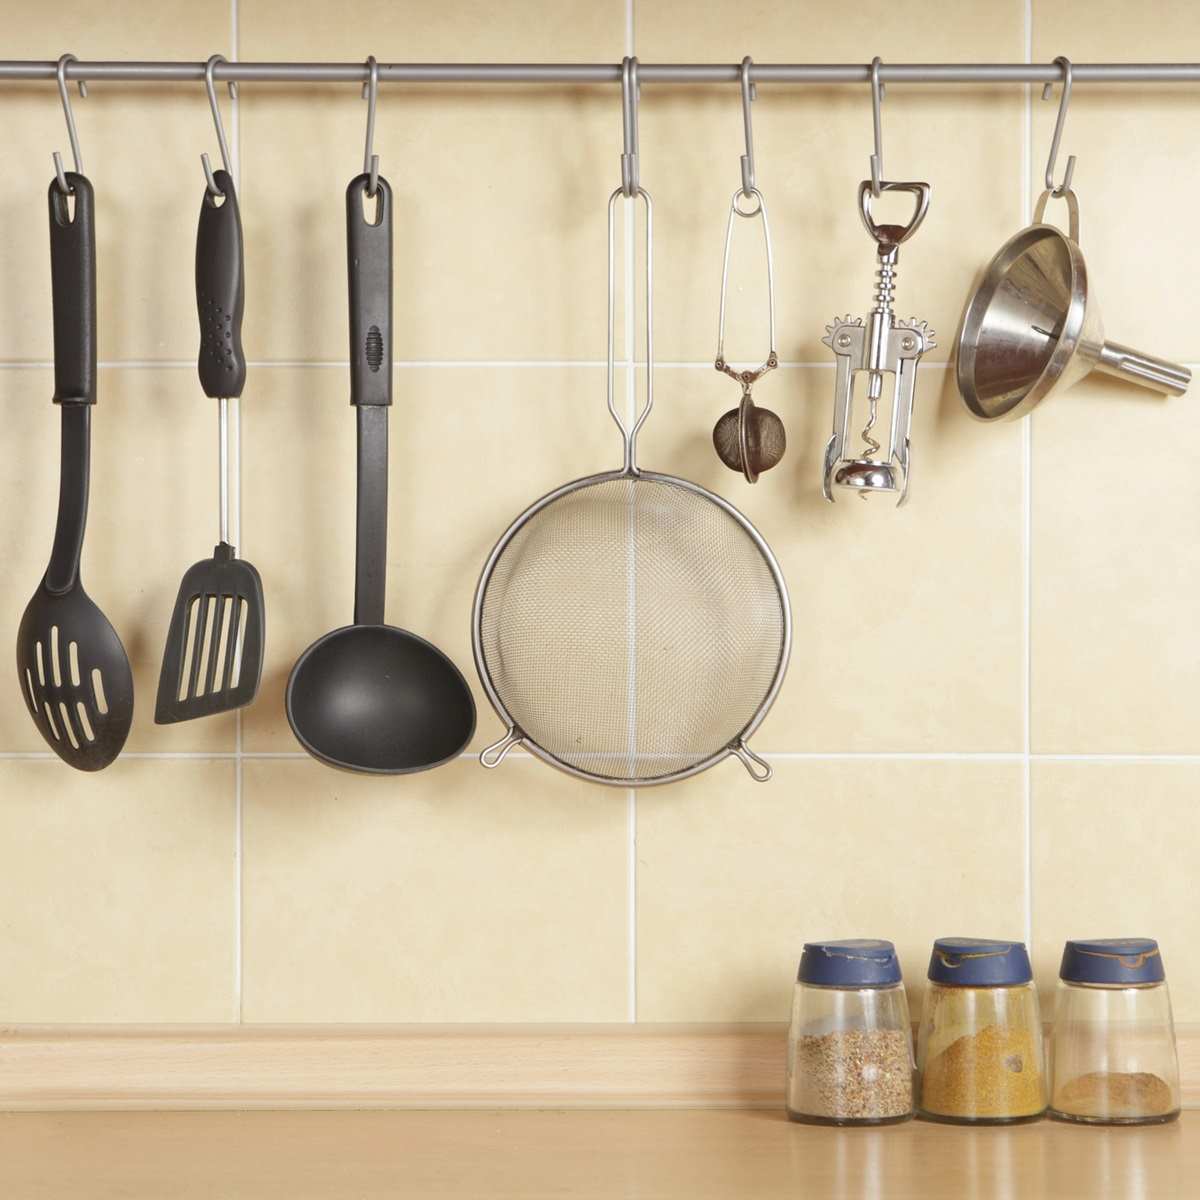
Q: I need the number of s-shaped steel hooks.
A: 8